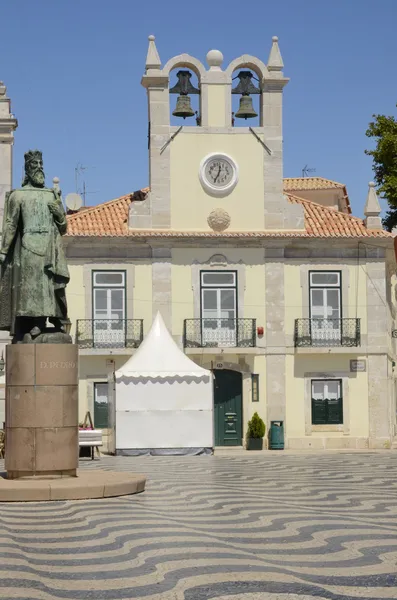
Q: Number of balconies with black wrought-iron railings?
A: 3